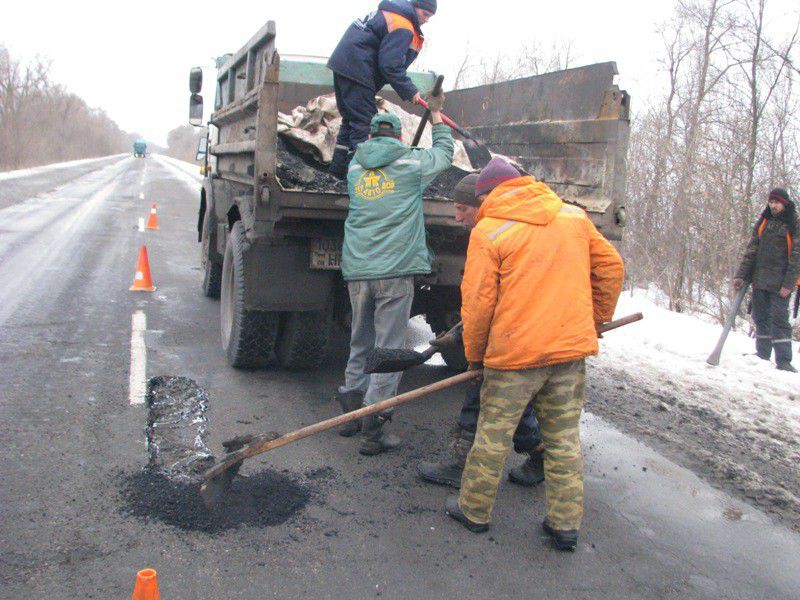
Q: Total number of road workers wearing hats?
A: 5